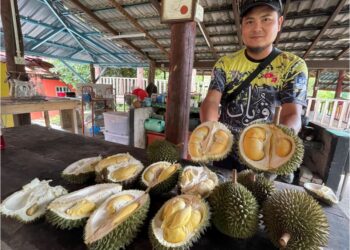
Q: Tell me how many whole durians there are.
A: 4